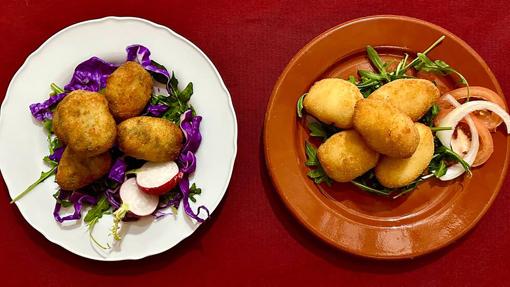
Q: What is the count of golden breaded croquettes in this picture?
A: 9